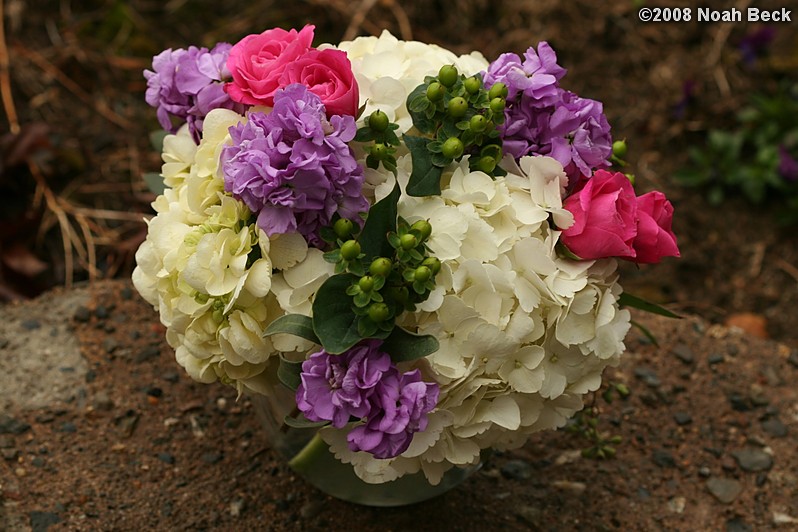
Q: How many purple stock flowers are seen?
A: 4